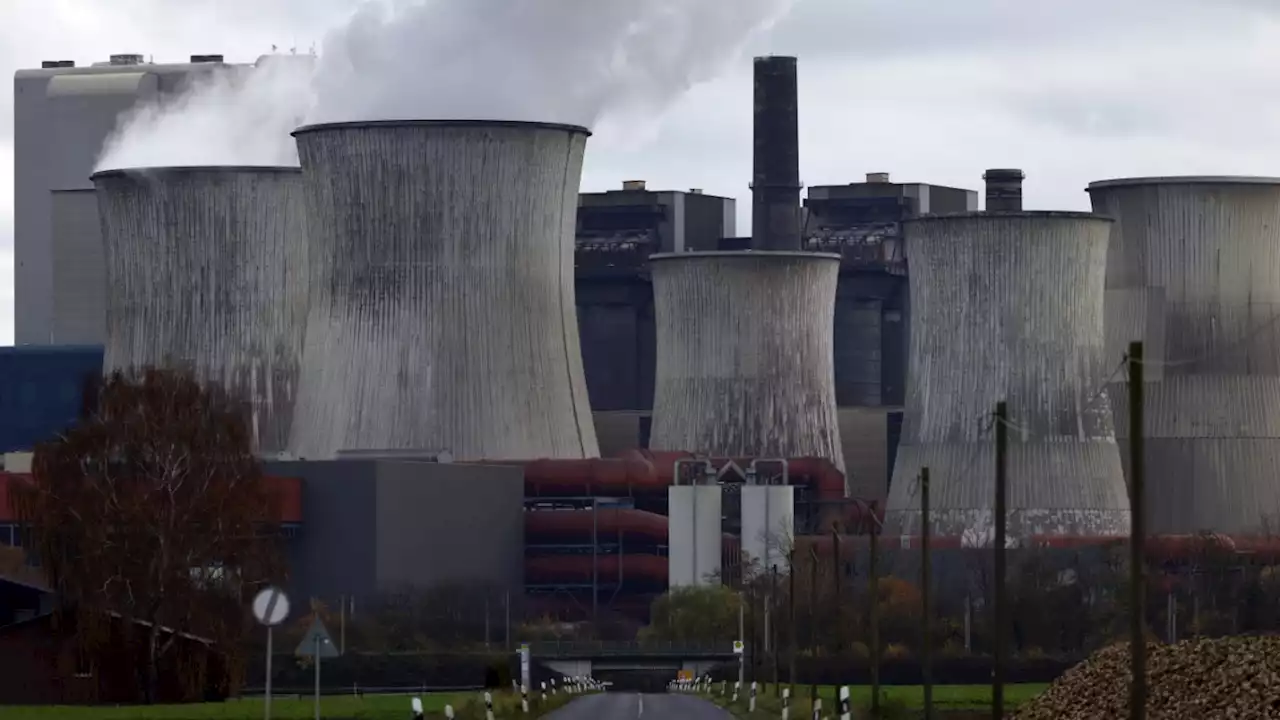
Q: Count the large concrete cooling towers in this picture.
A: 5